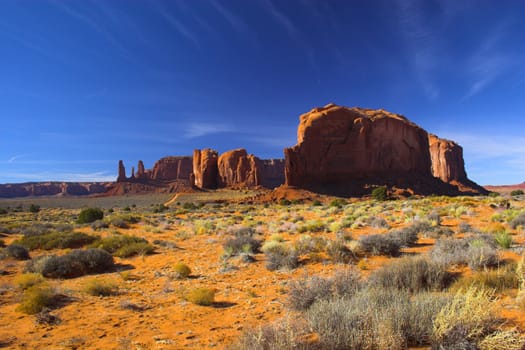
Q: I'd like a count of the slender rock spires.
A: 3